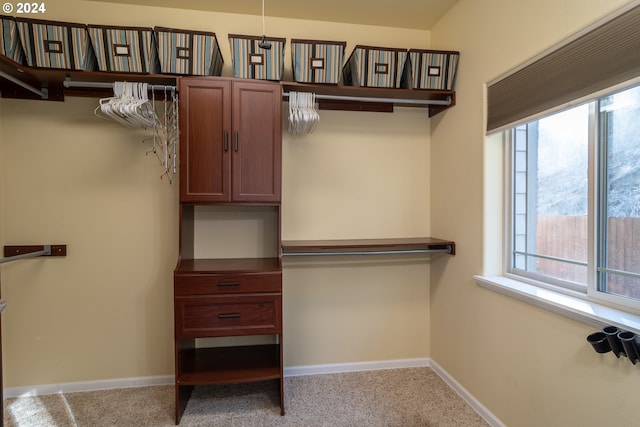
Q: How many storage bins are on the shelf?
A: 8